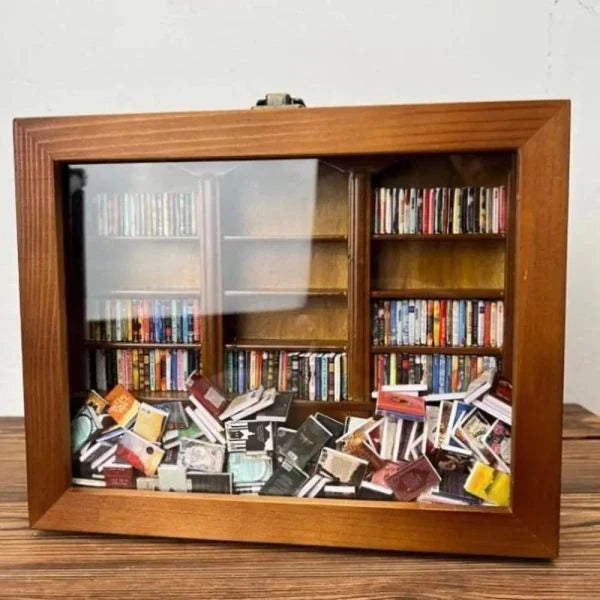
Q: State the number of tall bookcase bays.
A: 3